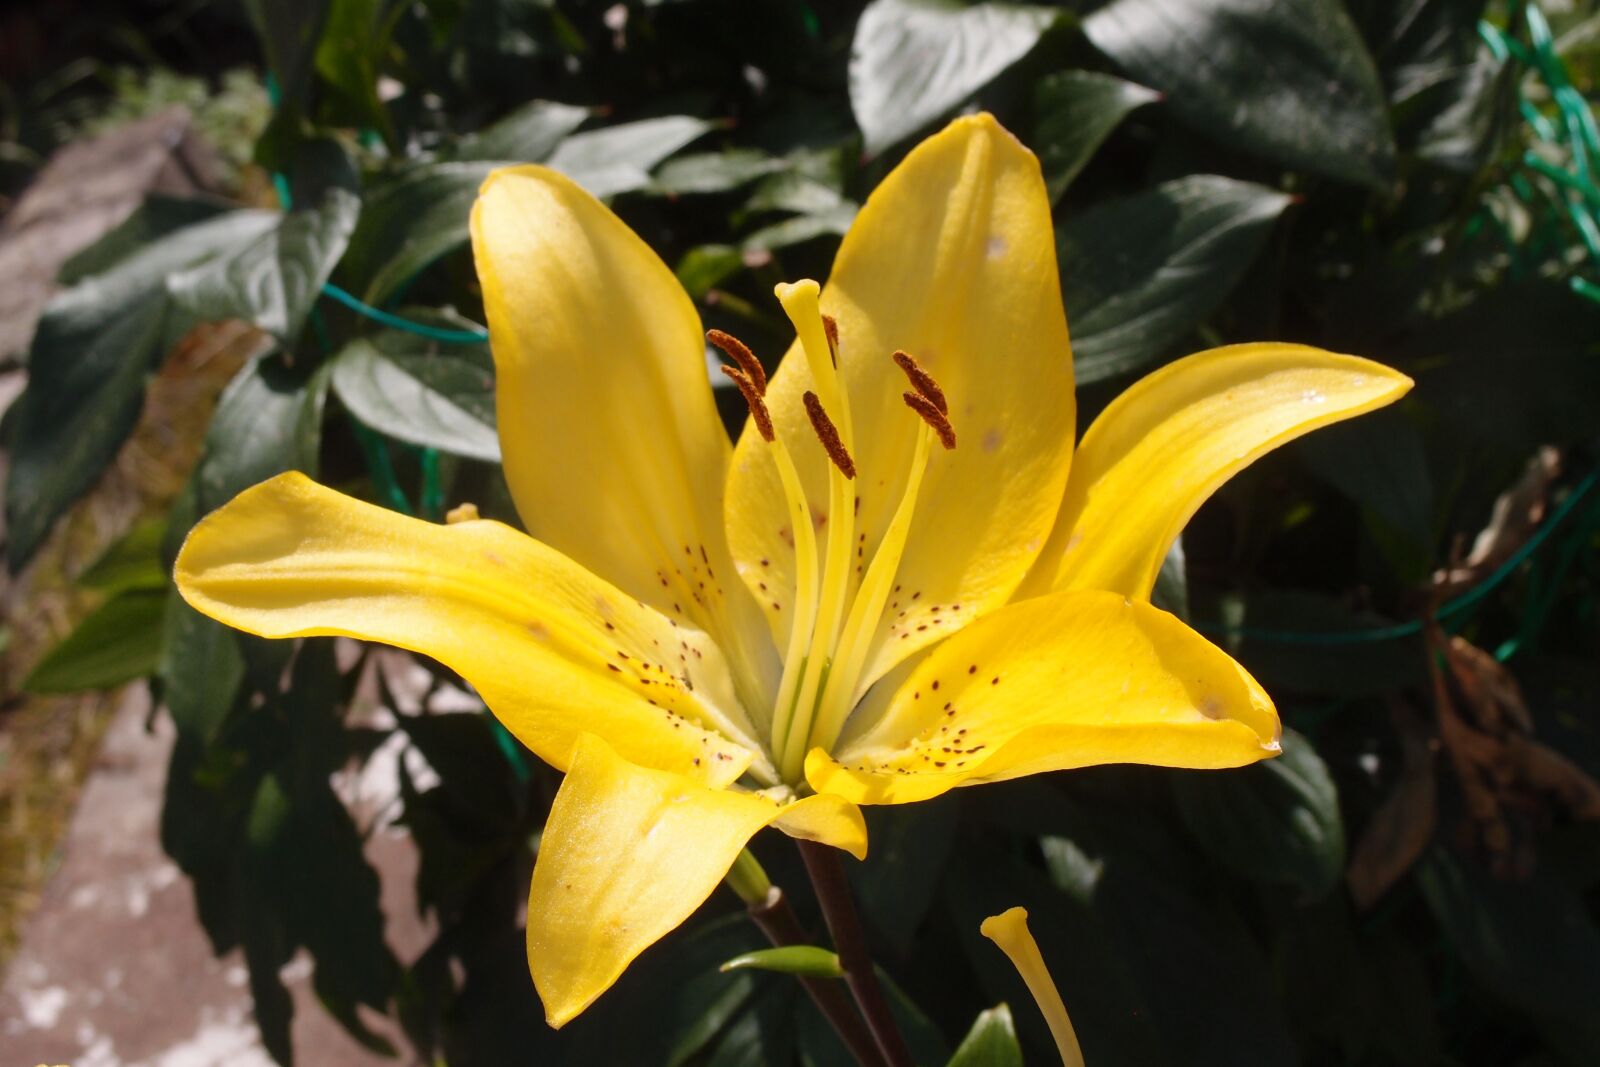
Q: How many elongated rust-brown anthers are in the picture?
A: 6